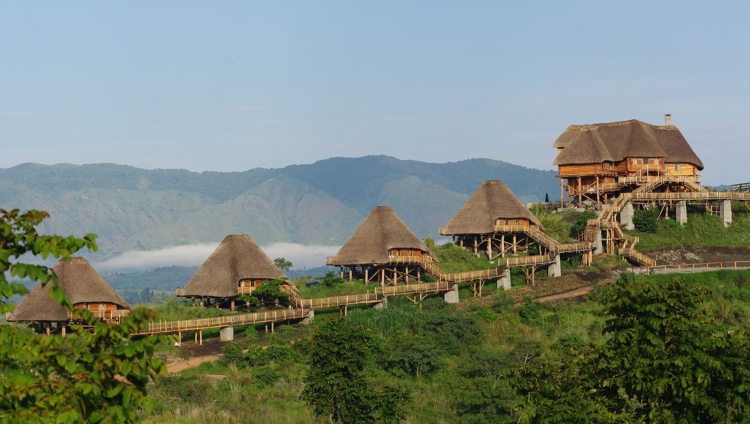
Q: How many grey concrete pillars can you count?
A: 10